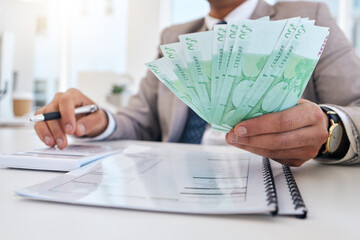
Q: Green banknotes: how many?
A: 8